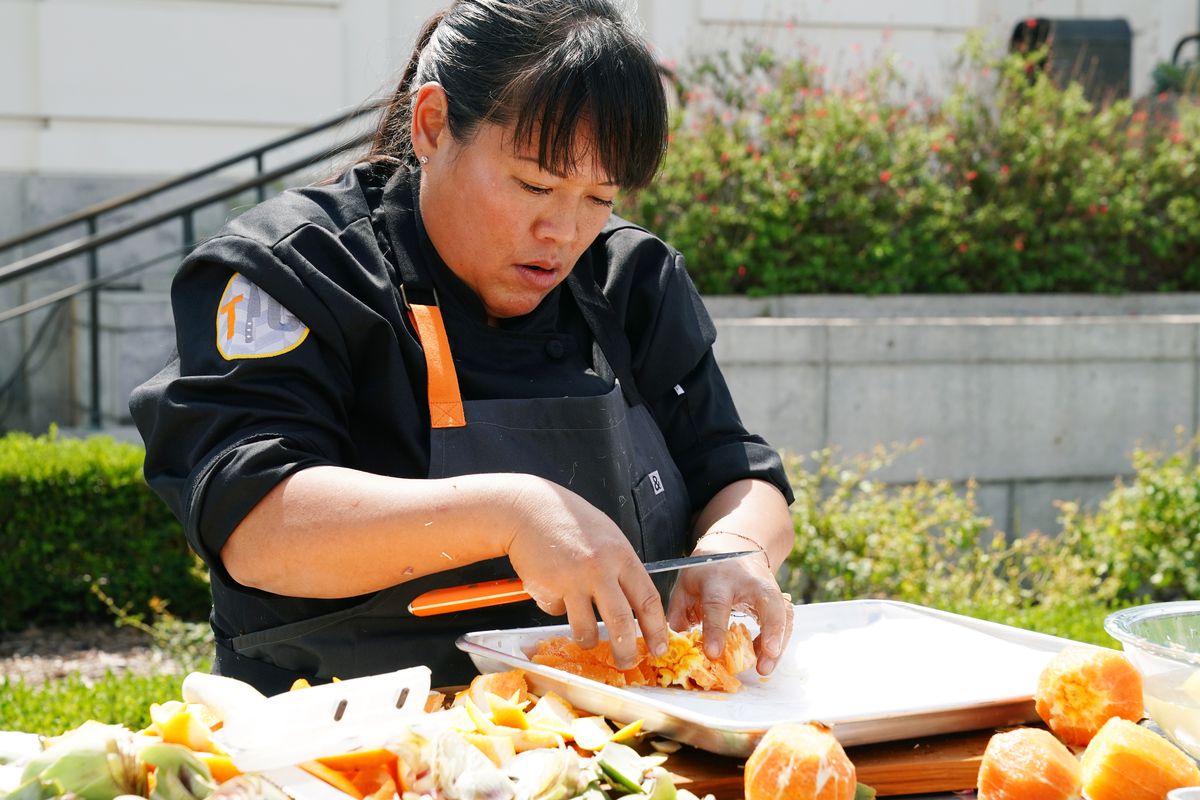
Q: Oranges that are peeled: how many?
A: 4